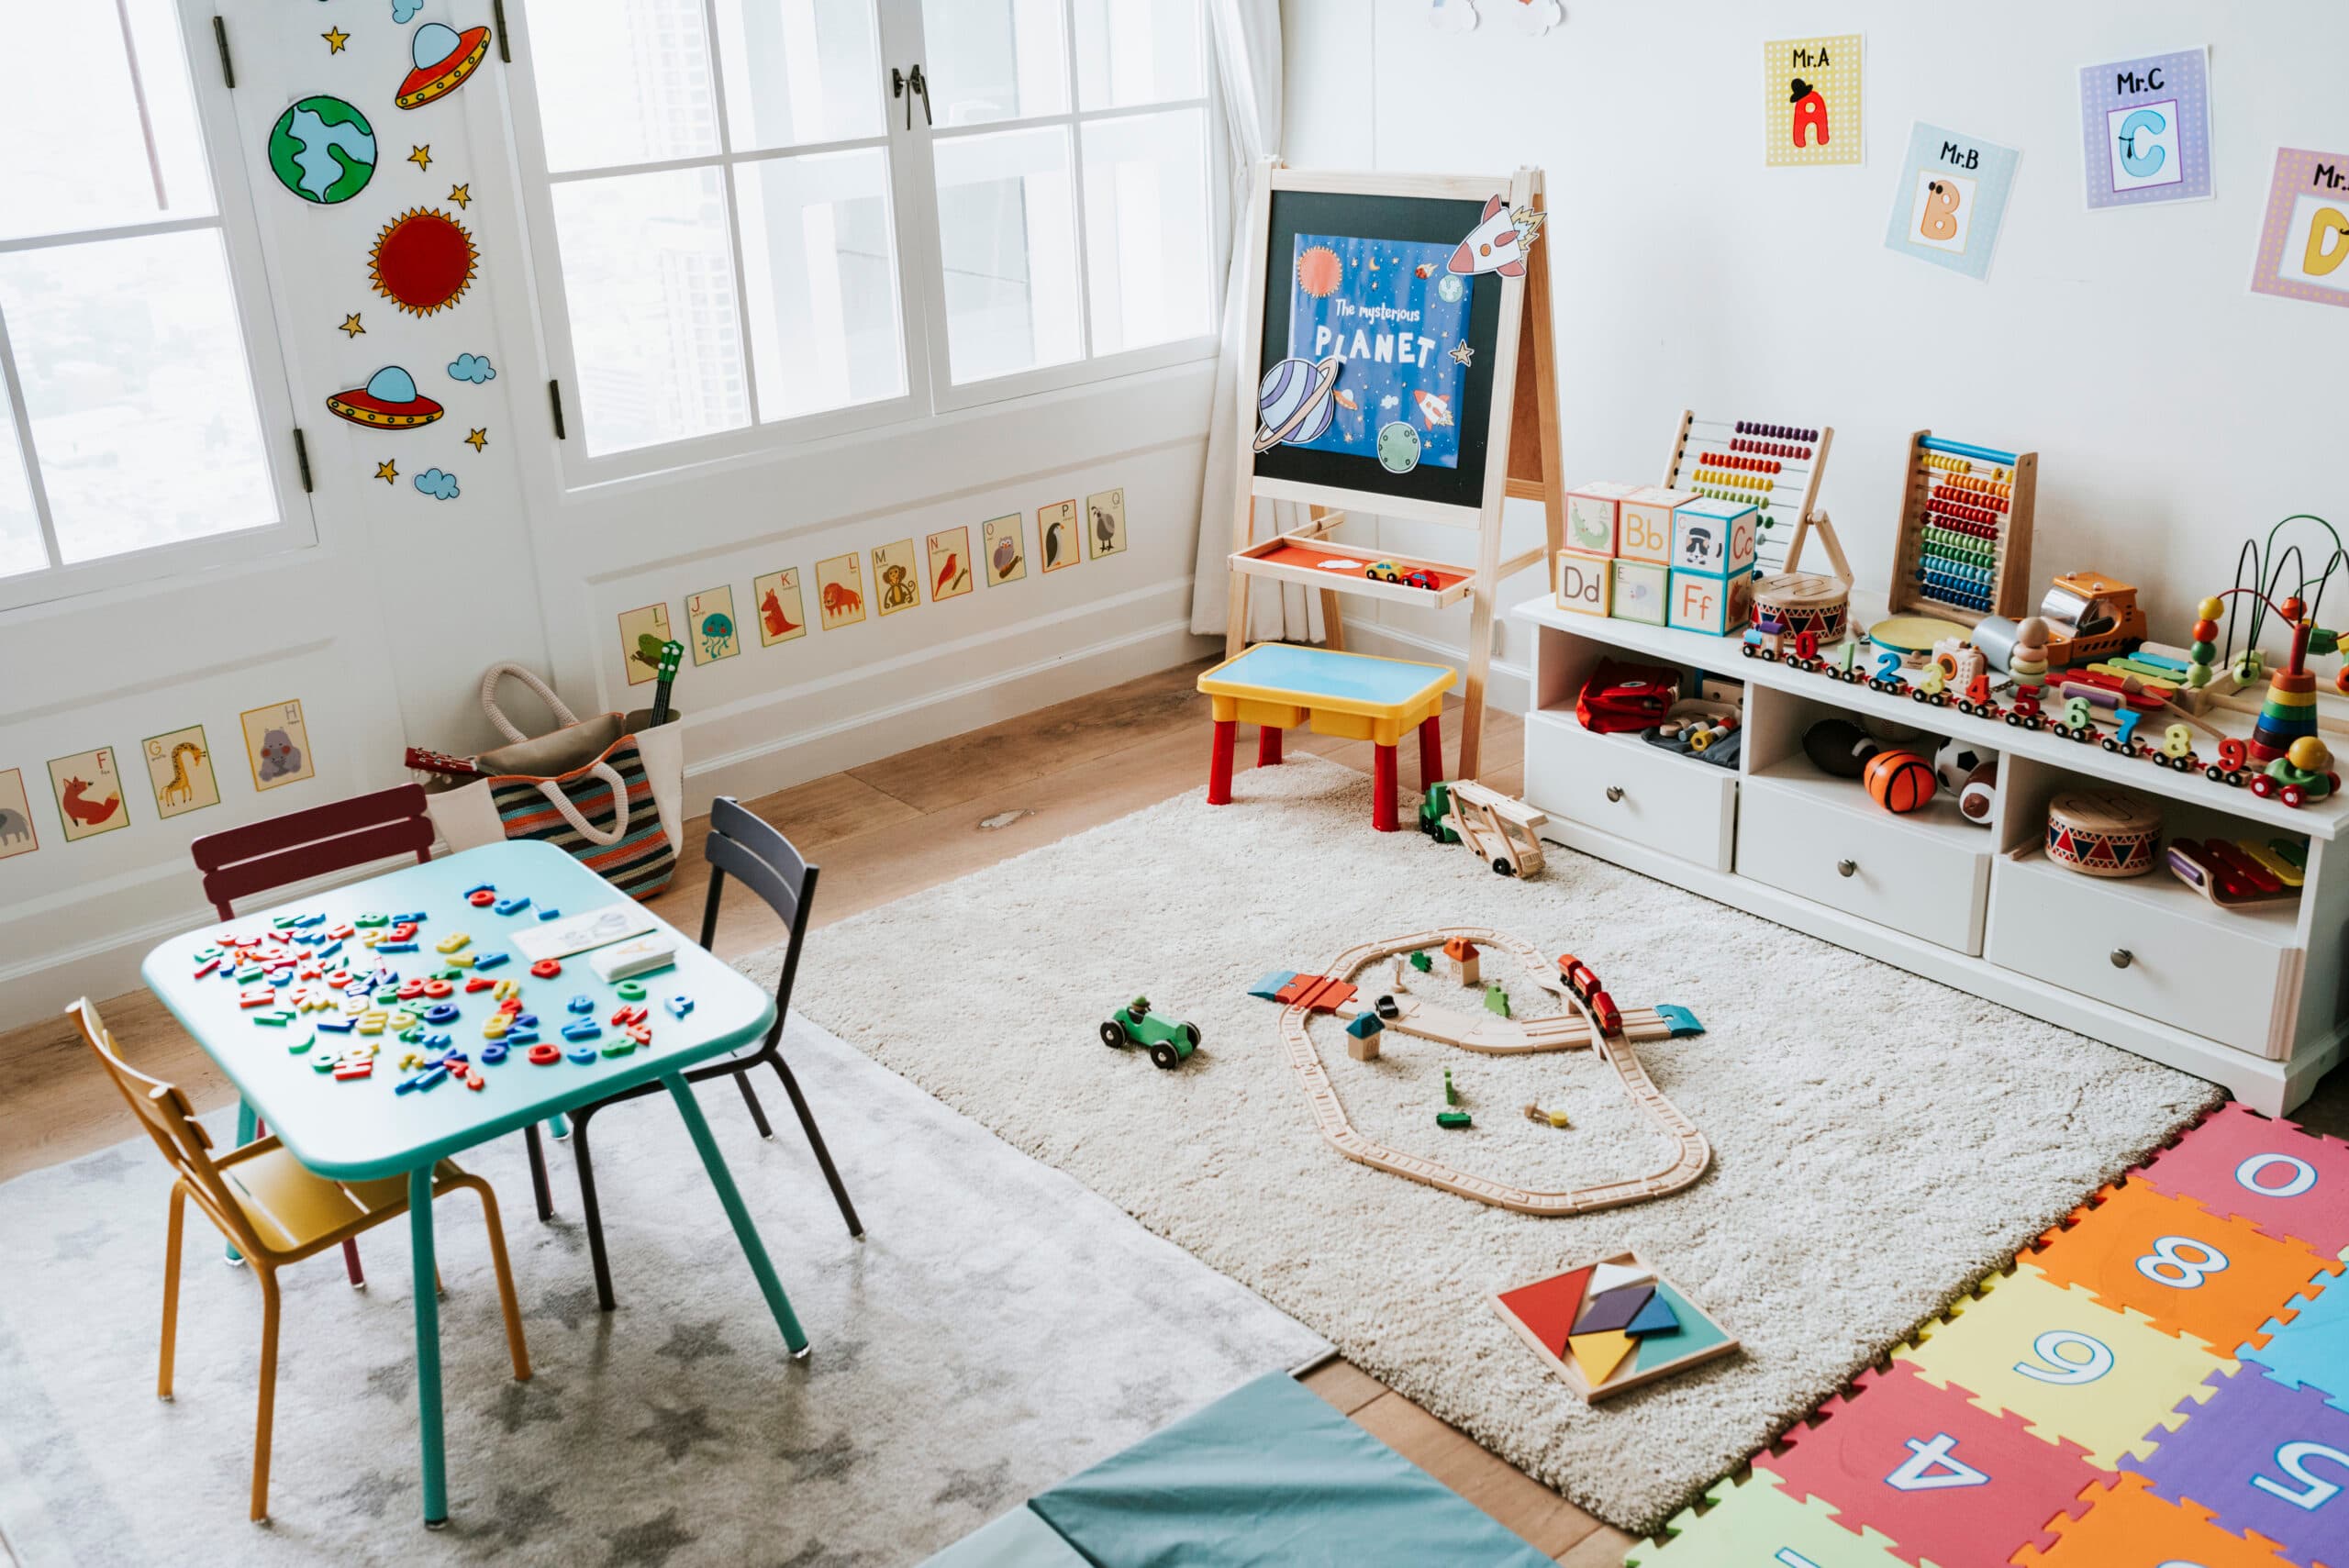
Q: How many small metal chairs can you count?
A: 3